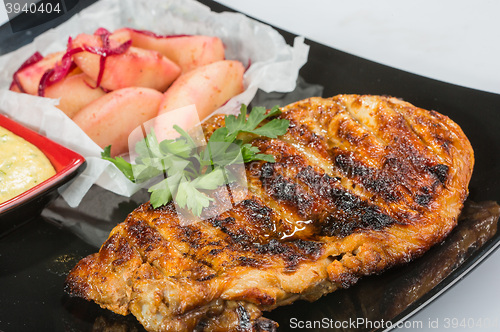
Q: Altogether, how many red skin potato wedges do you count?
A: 6